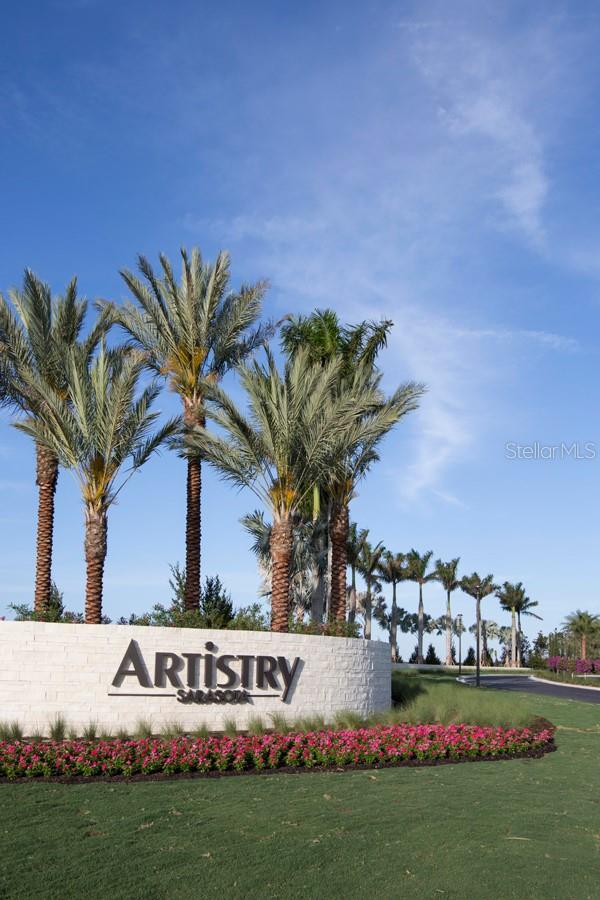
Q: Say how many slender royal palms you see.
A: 8